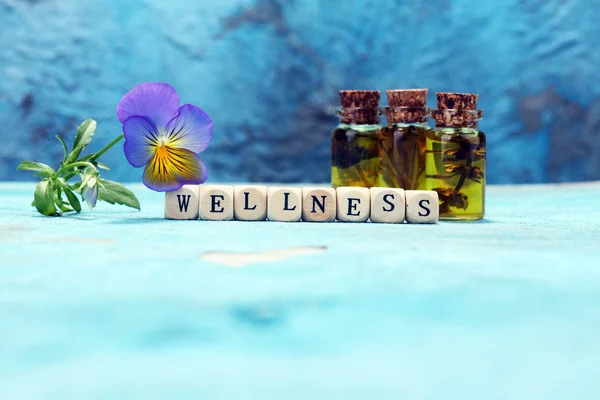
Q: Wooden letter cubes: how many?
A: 8